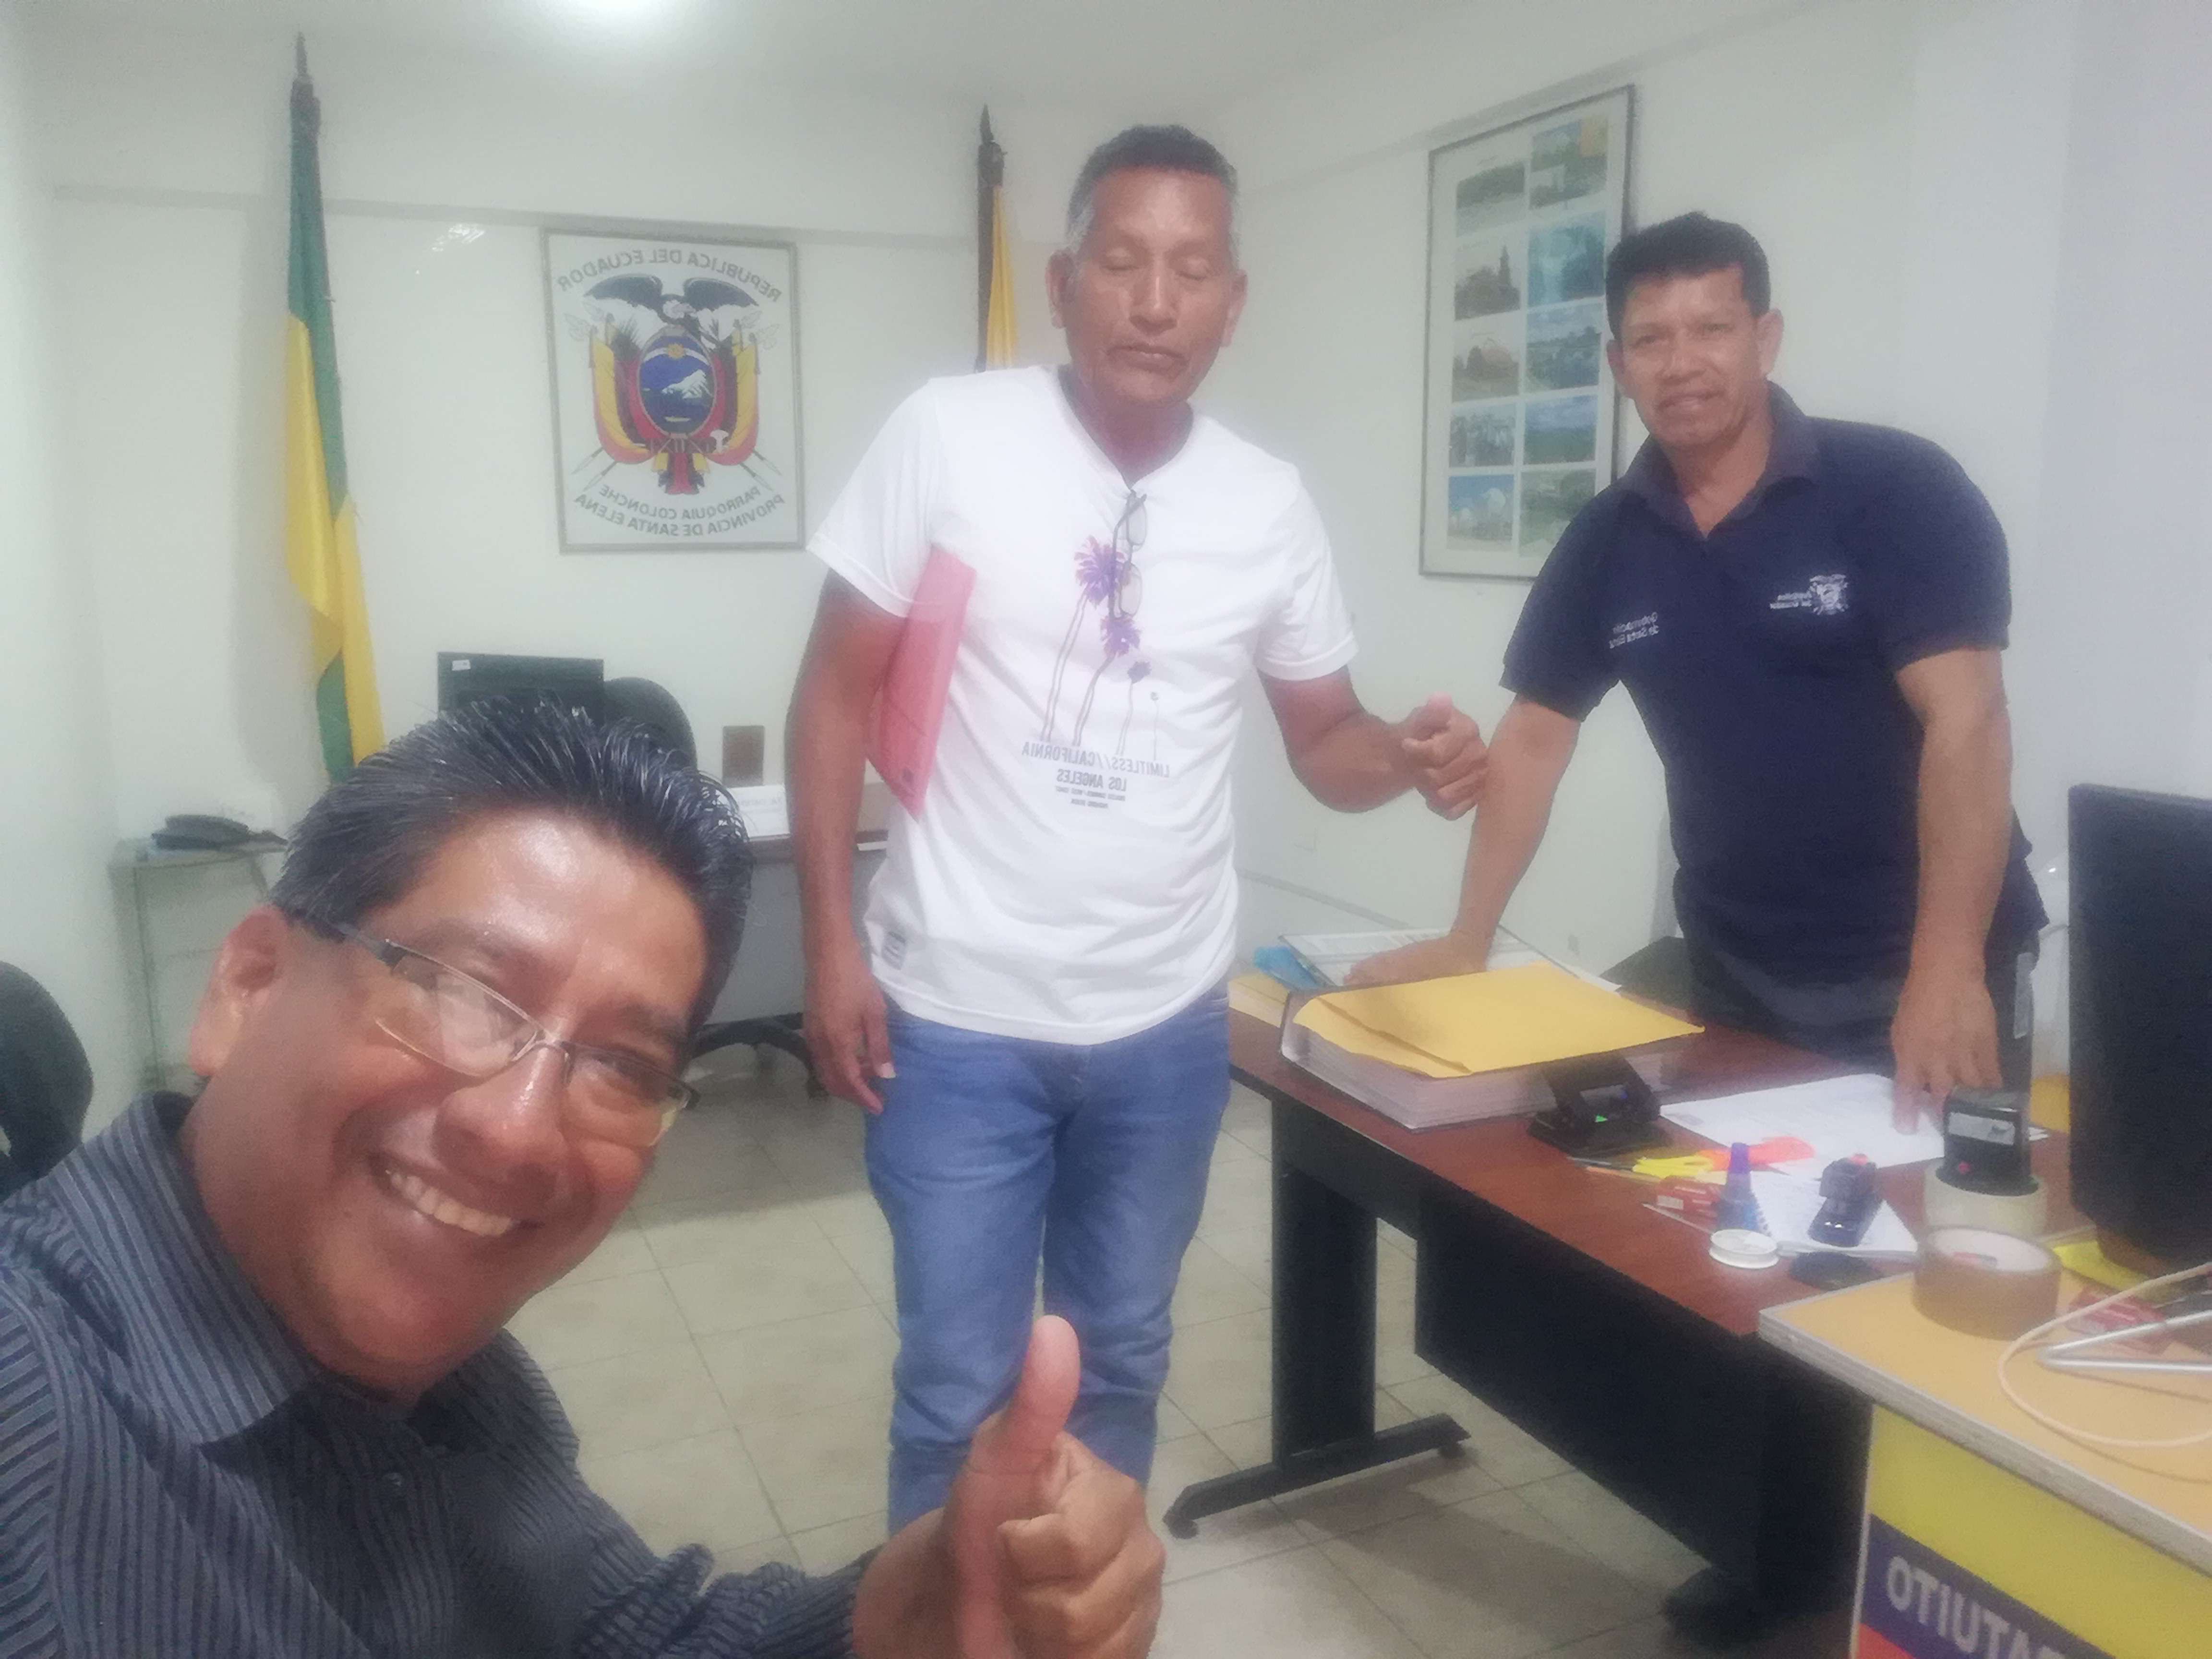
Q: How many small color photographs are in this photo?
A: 10